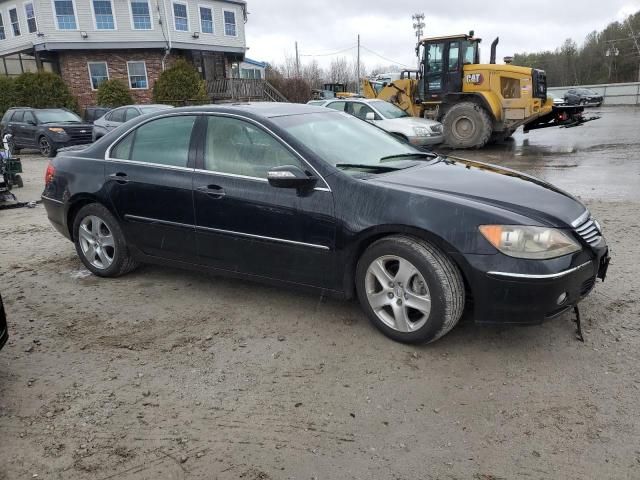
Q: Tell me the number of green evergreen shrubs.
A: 4